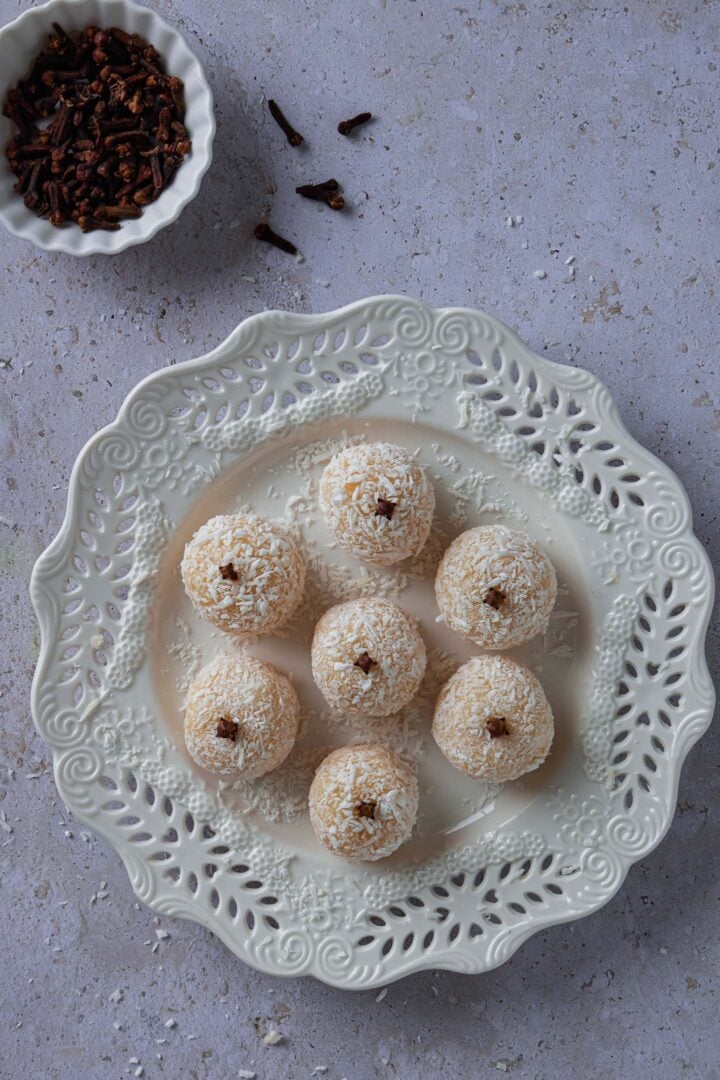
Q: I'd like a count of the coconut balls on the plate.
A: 7